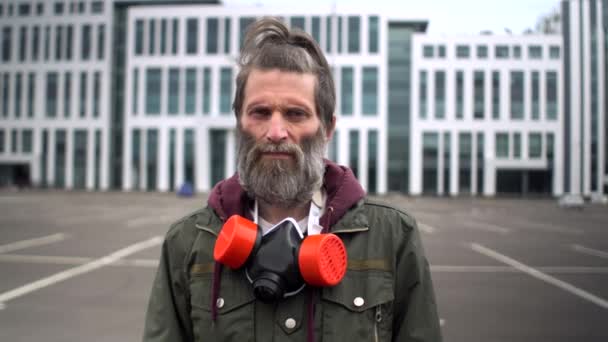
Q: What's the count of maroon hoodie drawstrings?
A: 2